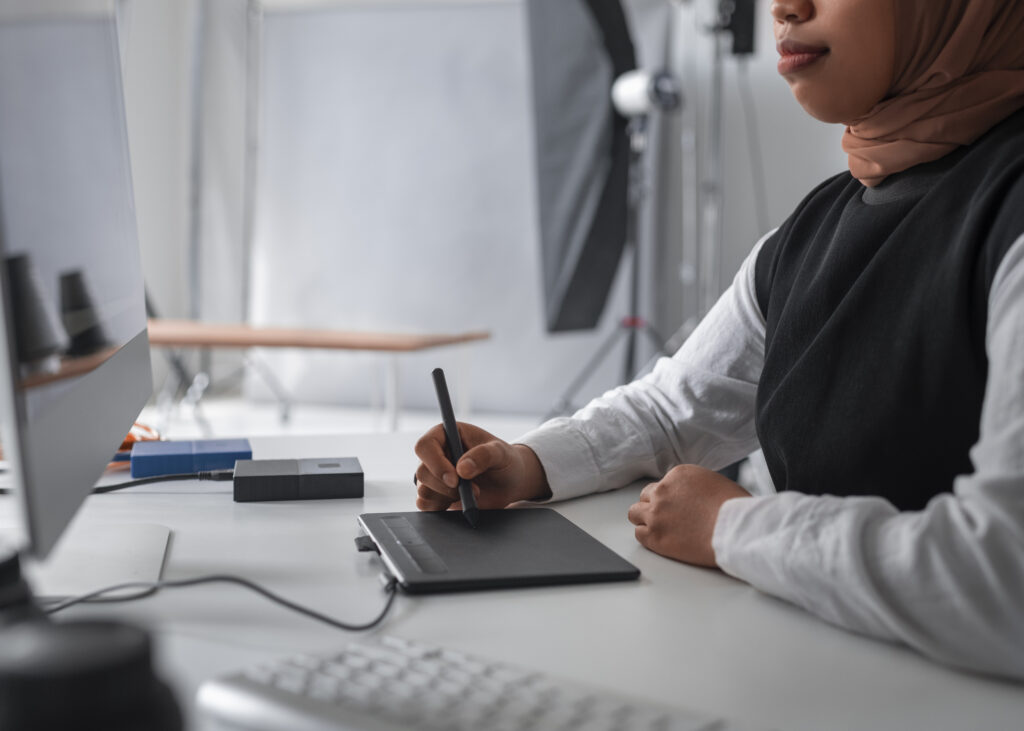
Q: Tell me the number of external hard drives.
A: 2